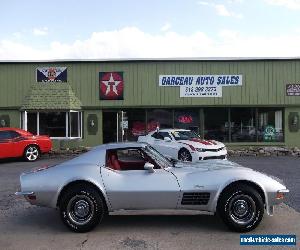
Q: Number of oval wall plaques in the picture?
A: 3